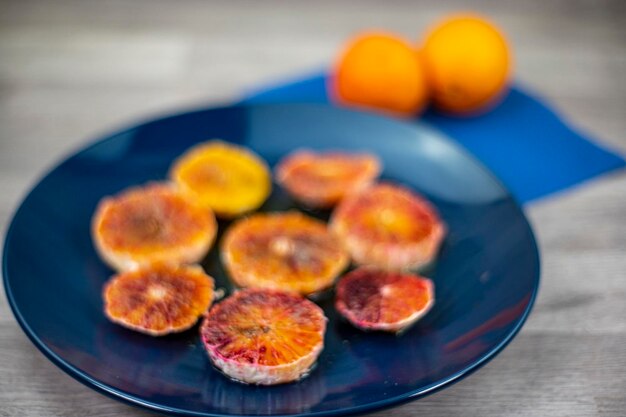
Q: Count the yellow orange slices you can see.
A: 1